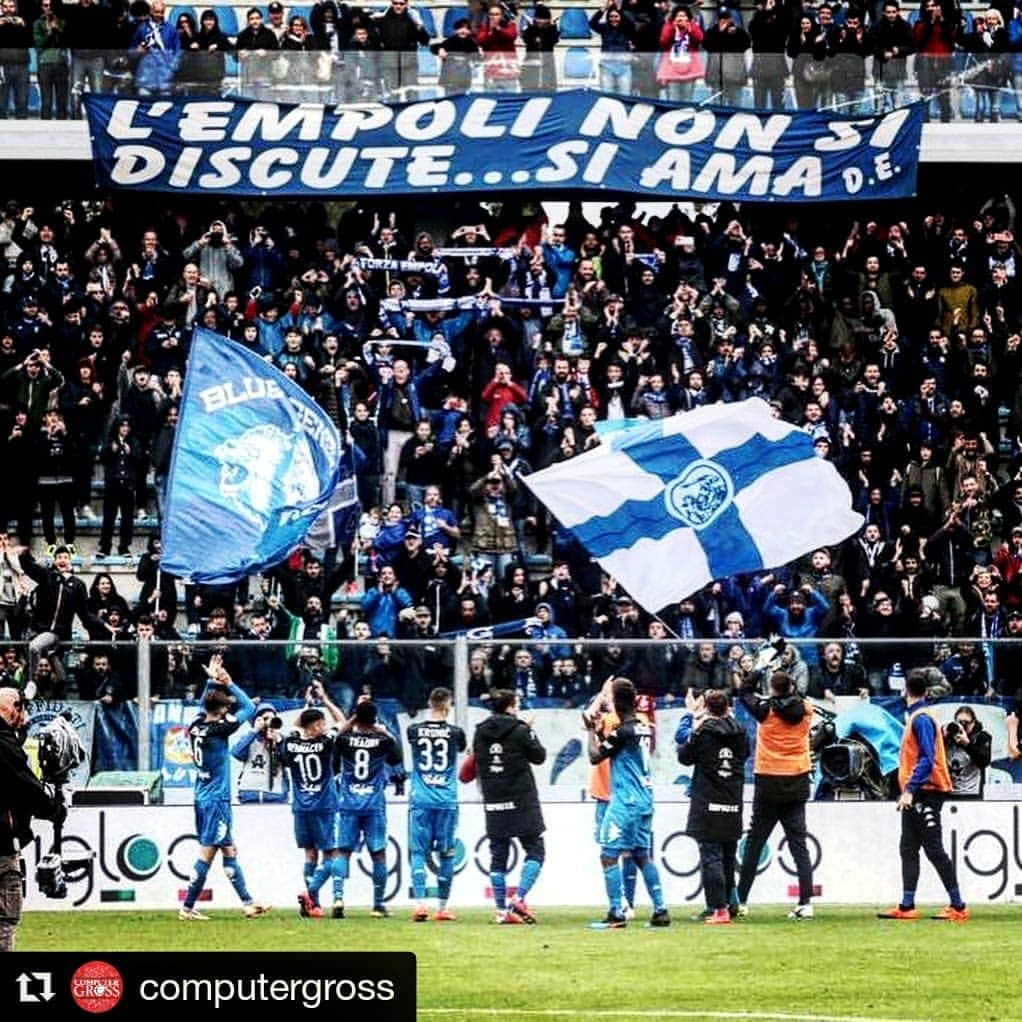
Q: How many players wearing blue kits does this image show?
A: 5